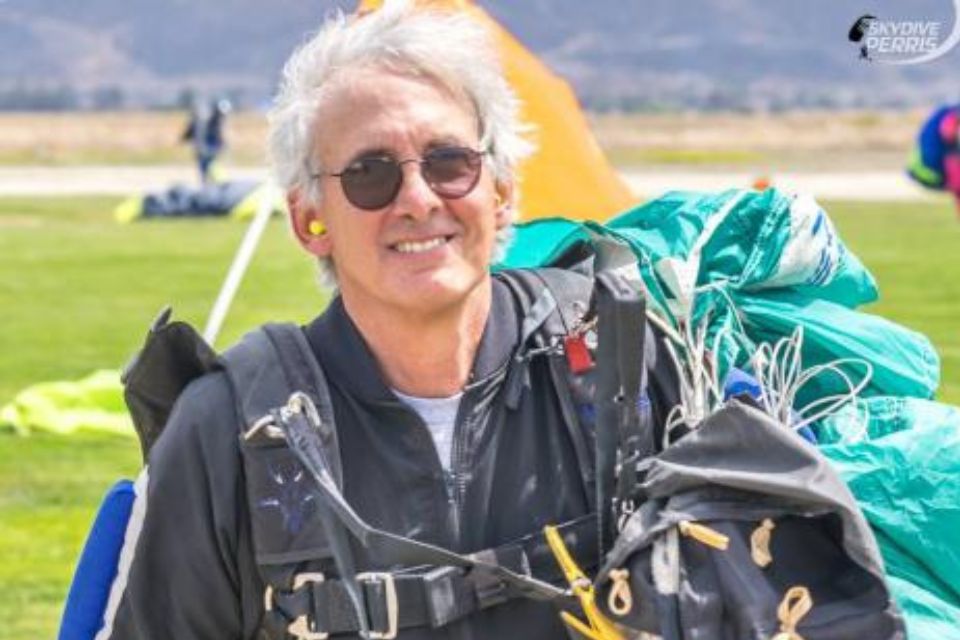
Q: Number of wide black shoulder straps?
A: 2